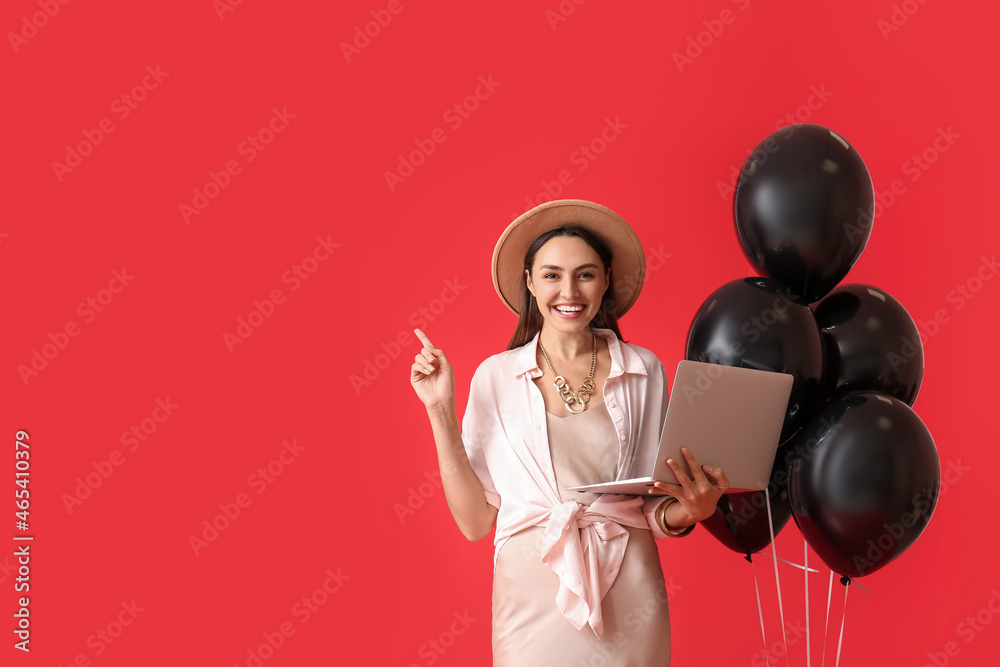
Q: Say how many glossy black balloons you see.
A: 5